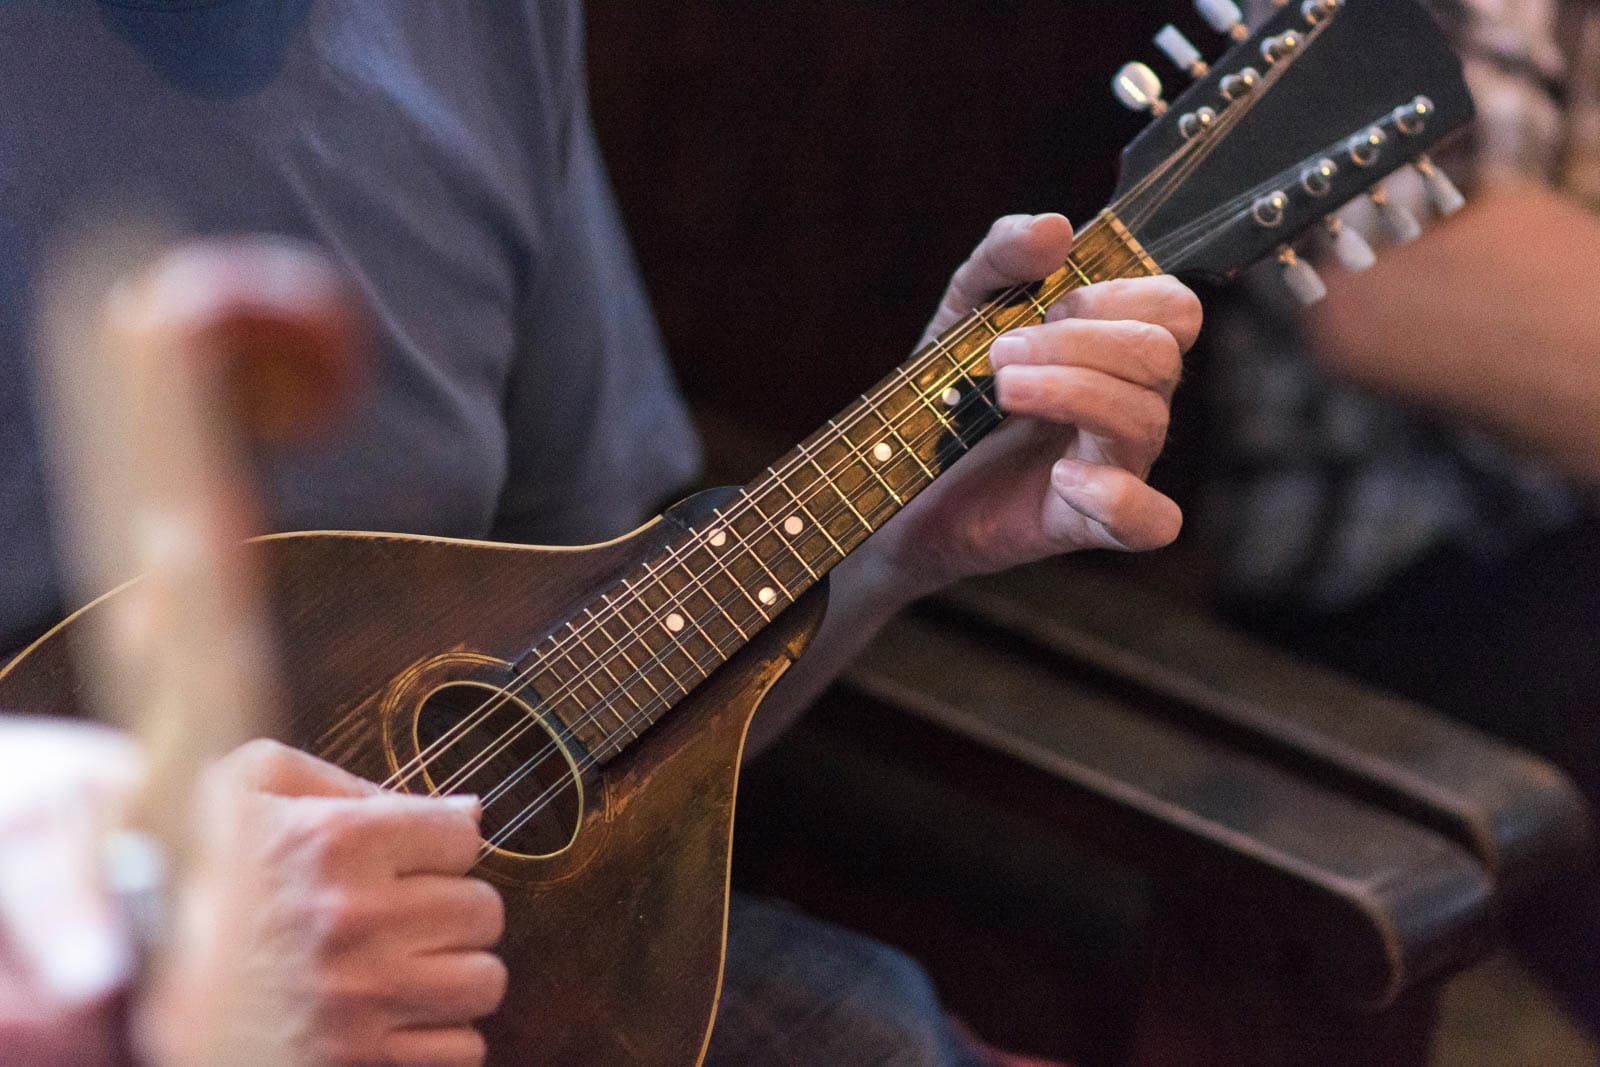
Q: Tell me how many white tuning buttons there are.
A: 7